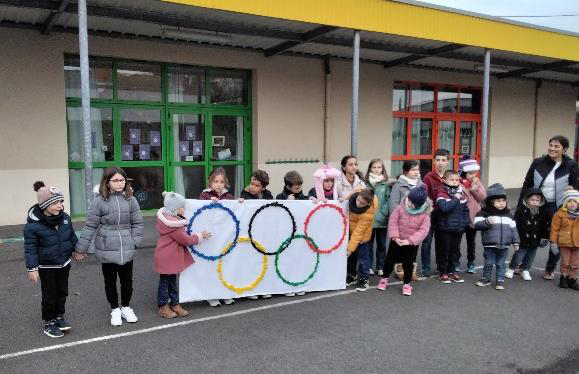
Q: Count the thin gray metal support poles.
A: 3